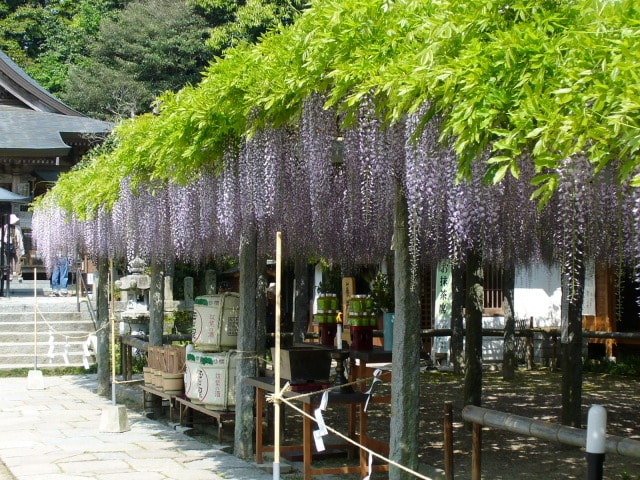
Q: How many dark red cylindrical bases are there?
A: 2